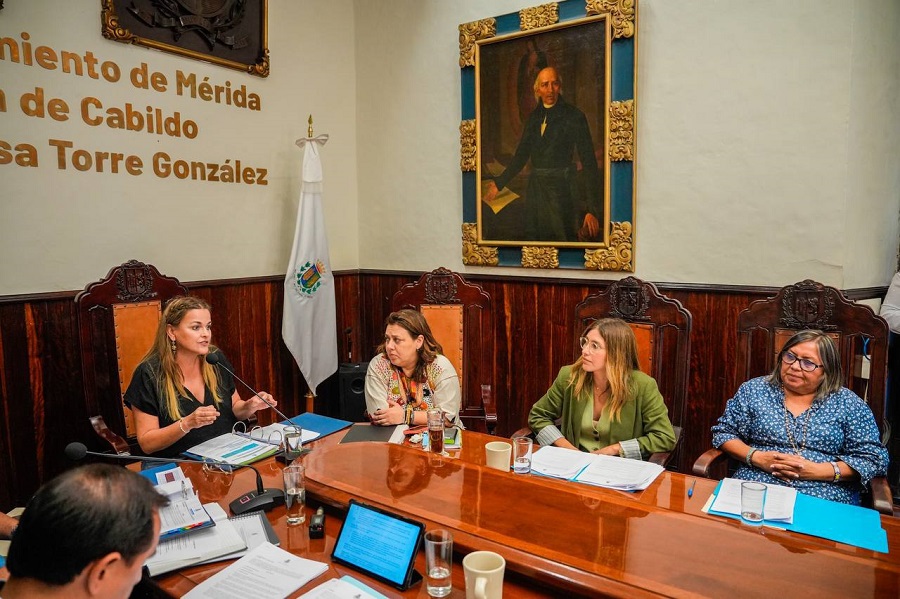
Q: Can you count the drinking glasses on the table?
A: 6